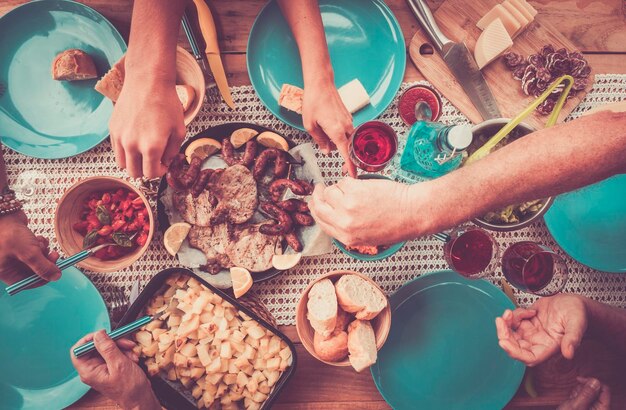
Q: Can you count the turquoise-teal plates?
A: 5